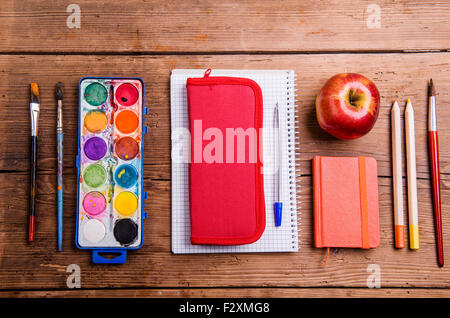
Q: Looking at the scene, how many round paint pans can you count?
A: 12